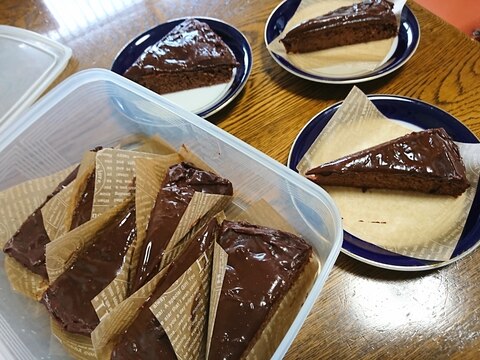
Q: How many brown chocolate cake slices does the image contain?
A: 9